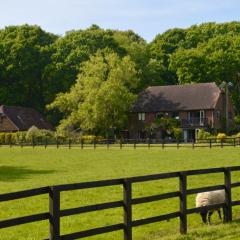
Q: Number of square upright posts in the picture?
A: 4